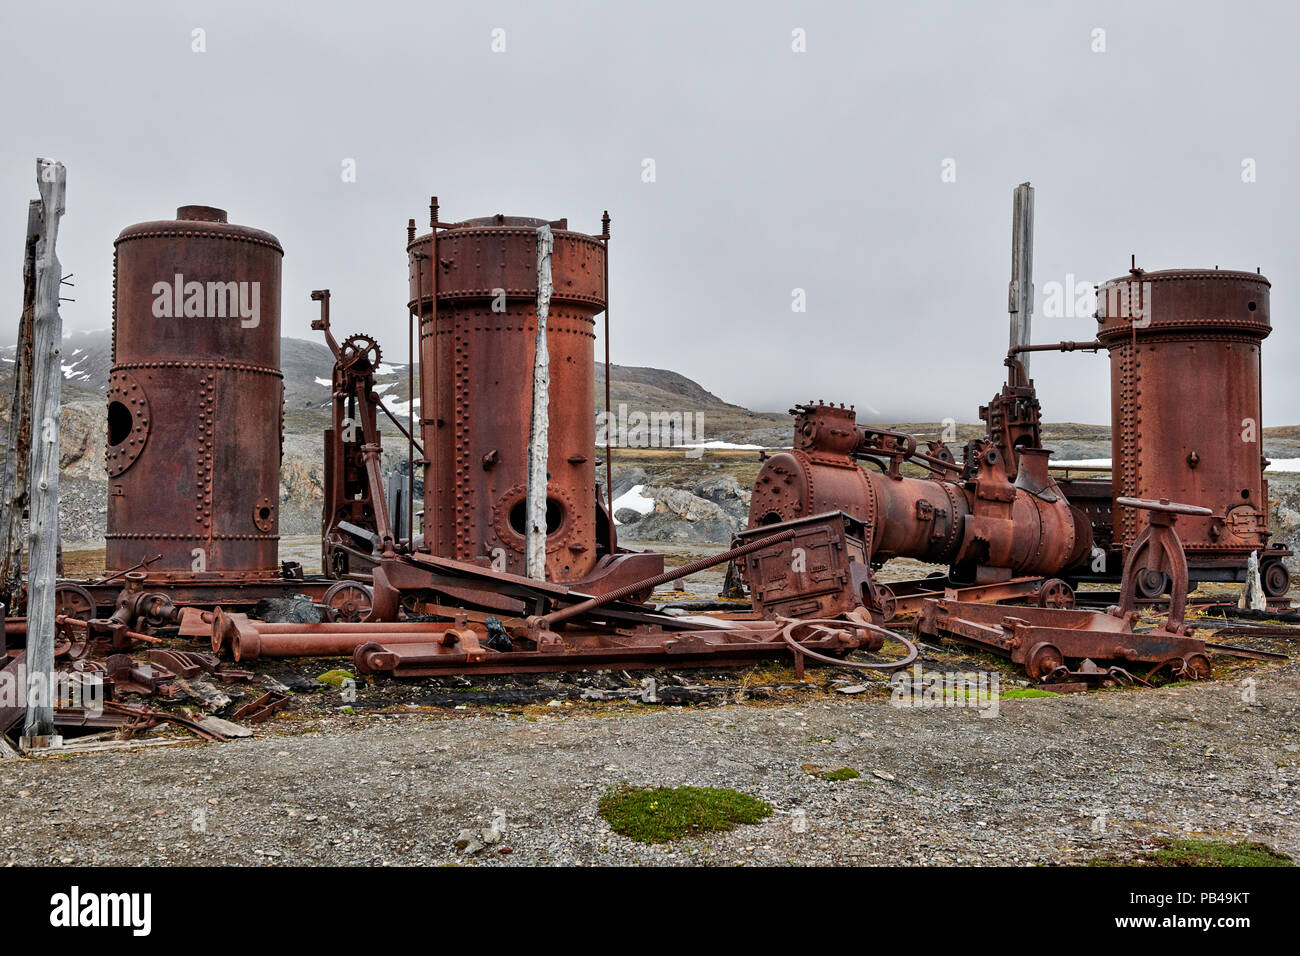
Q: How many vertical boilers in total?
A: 3